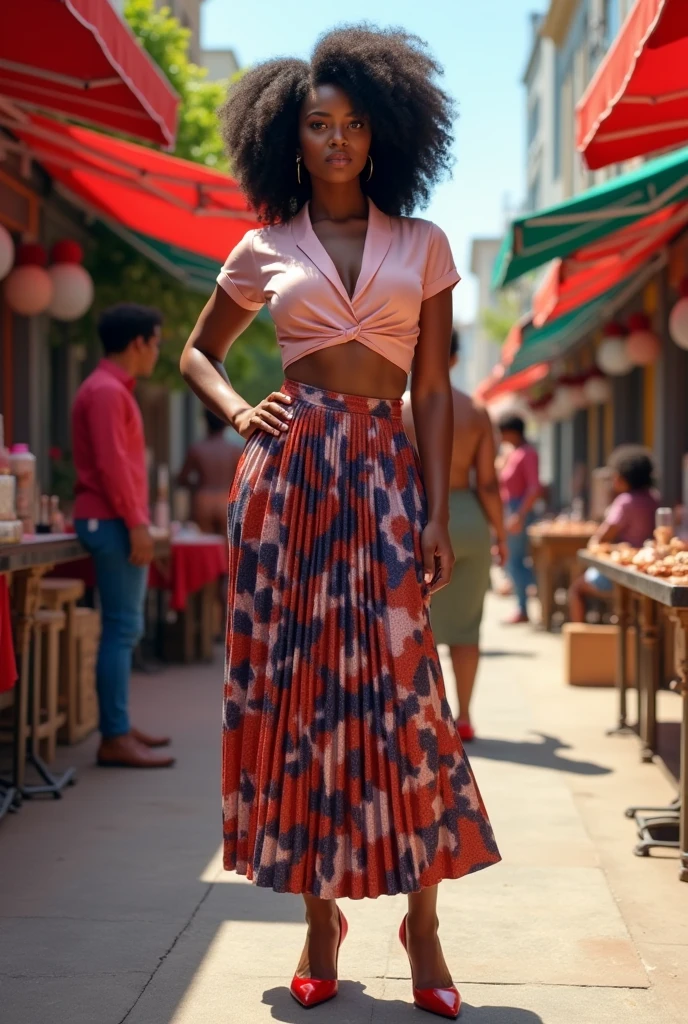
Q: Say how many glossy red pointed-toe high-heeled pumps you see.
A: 2